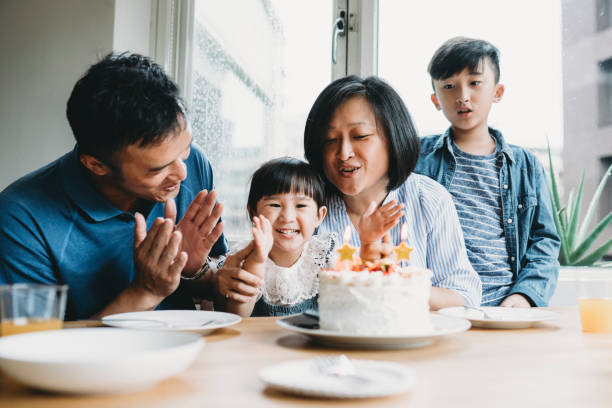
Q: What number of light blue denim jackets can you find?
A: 1